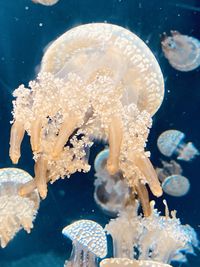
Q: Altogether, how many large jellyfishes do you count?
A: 1